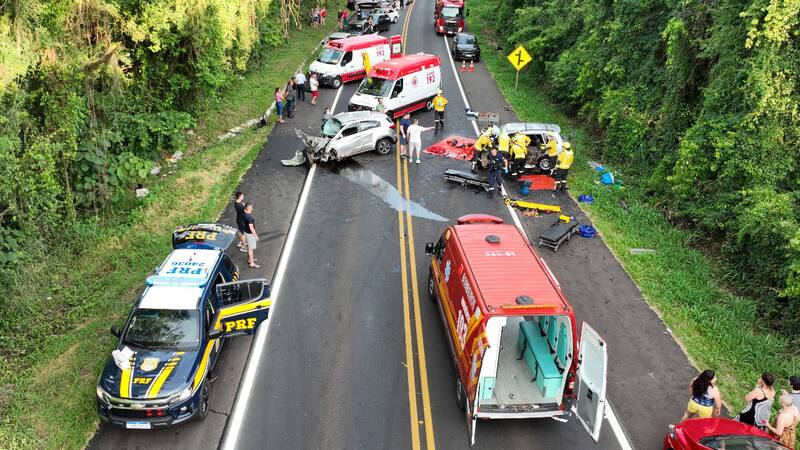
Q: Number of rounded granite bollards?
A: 0